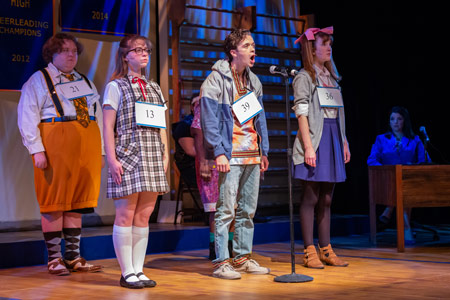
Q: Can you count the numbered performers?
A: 4